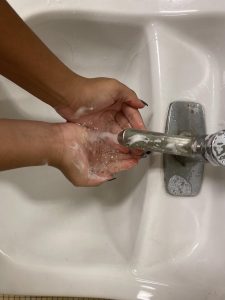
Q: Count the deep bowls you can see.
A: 1